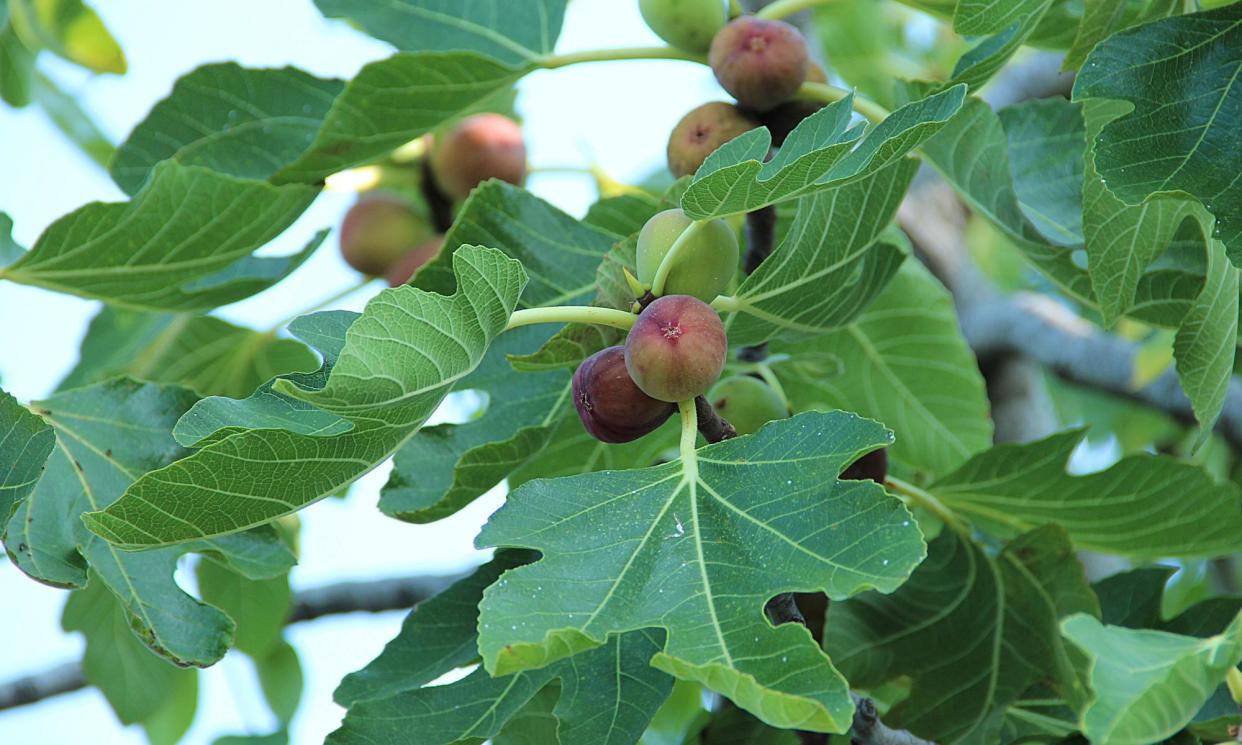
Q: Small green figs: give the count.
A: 3